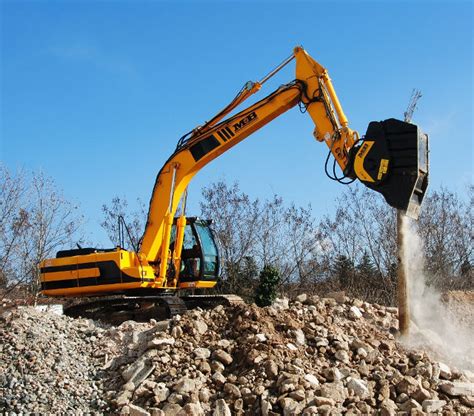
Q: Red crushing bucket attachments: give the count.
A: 0